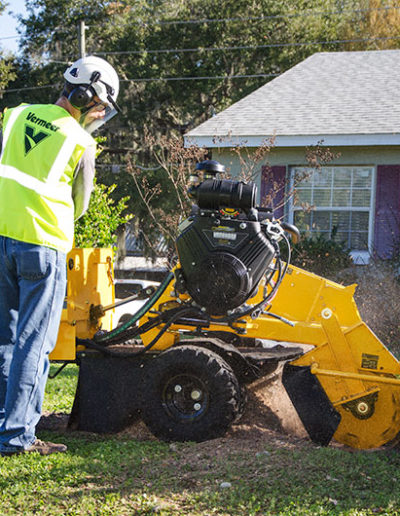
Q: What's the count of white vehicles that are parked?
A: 1